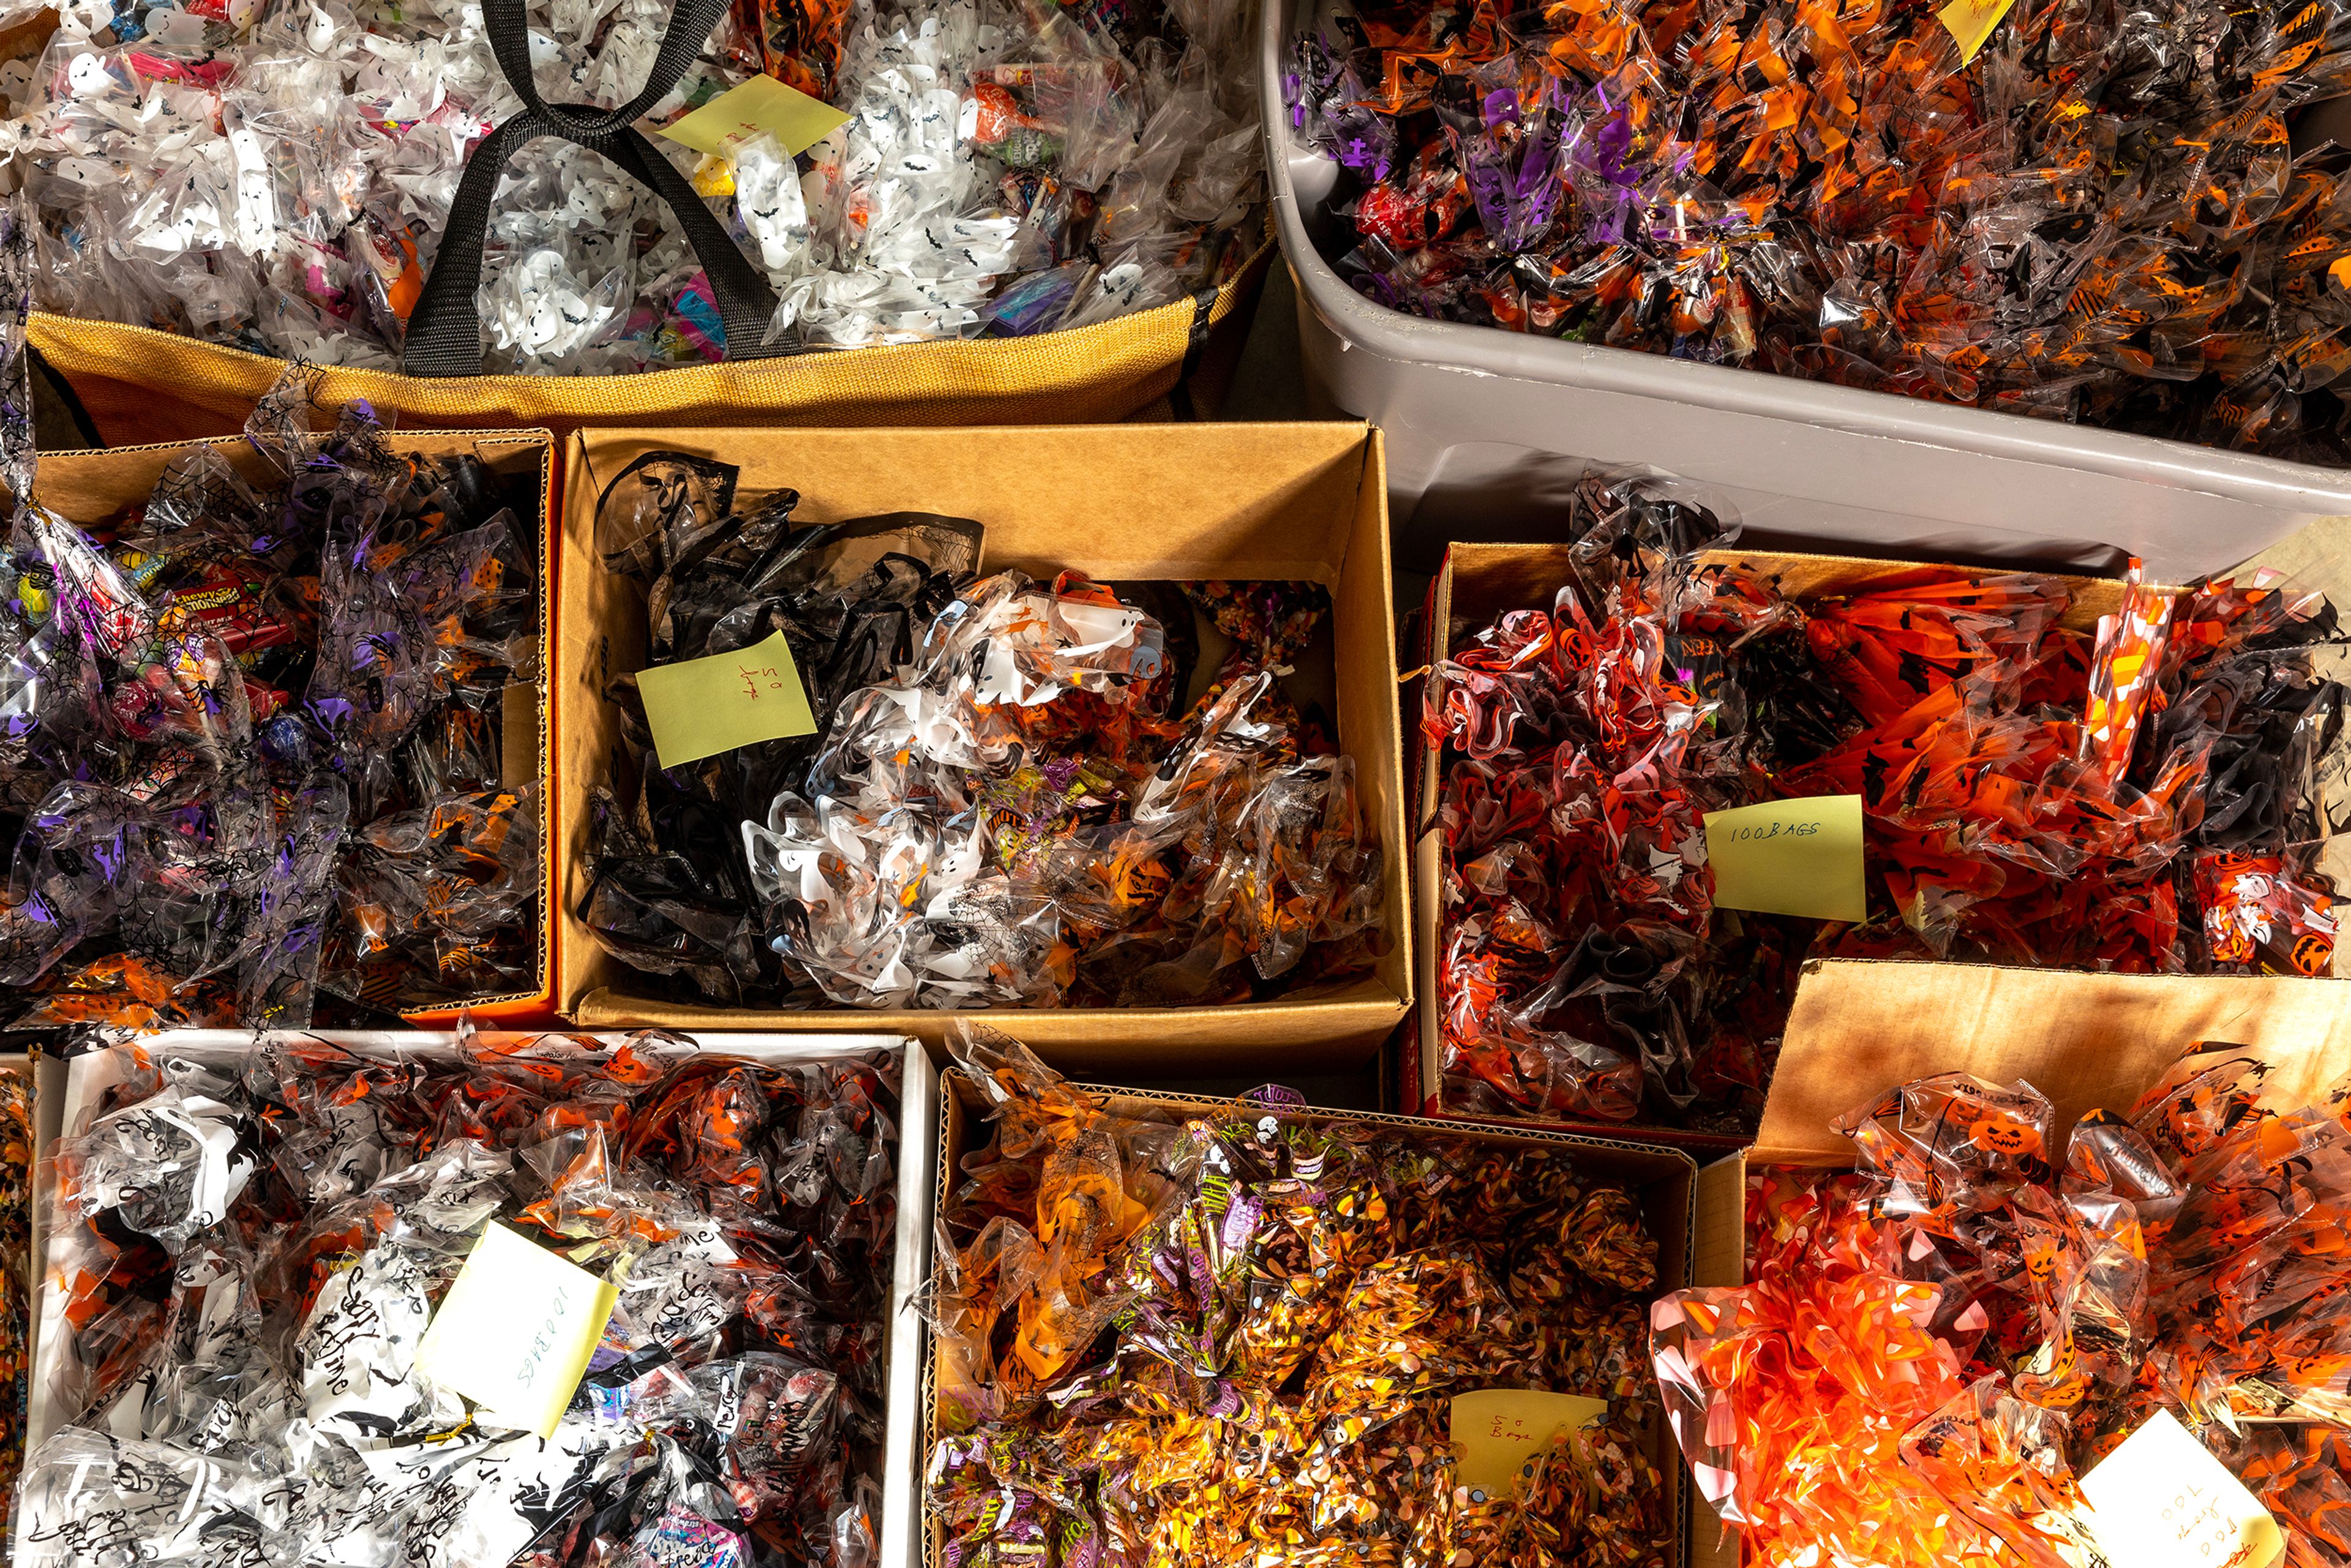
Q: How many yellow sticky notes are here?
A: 7